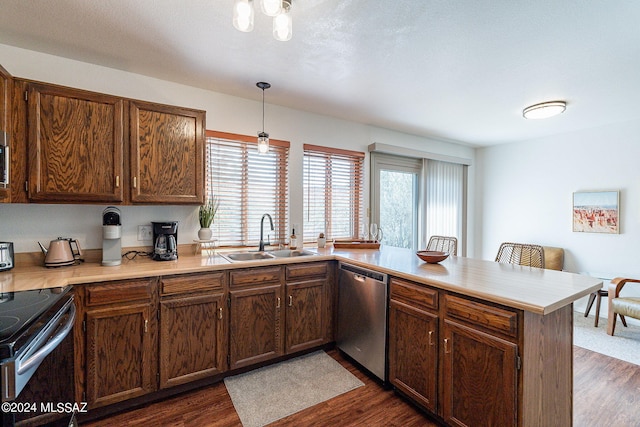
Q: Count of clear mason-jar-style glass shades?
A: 4